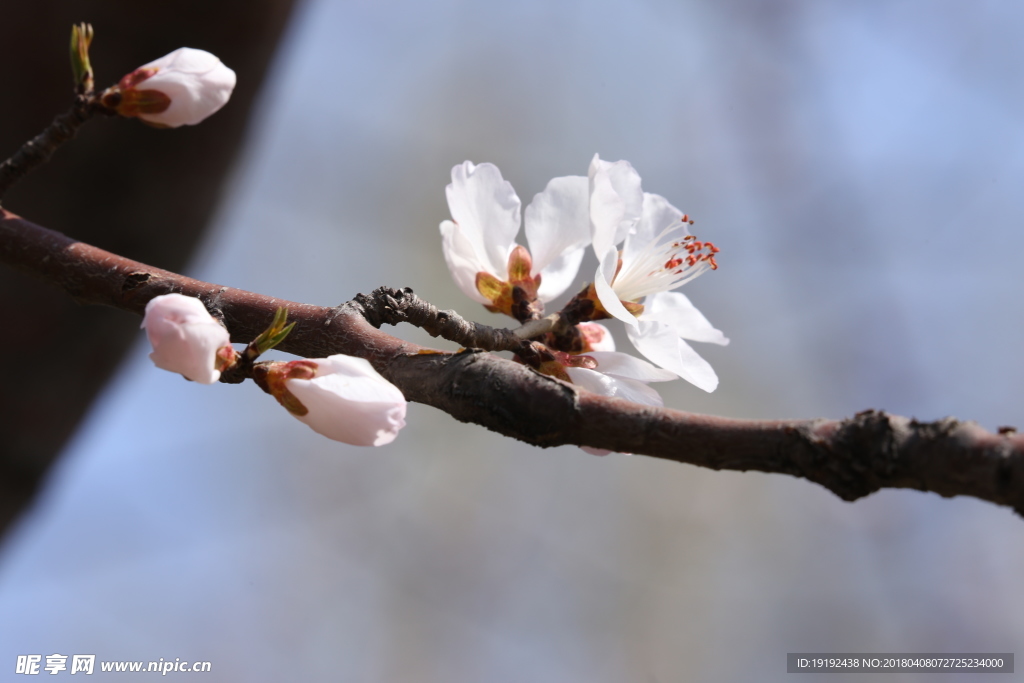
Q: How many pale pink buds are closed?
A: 3